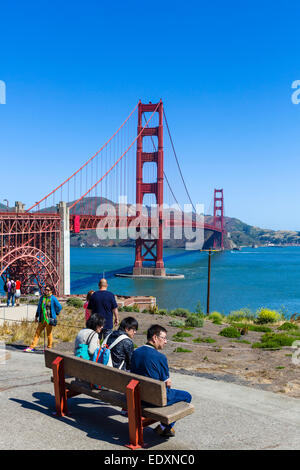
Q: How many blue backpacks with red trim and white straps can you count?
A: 1